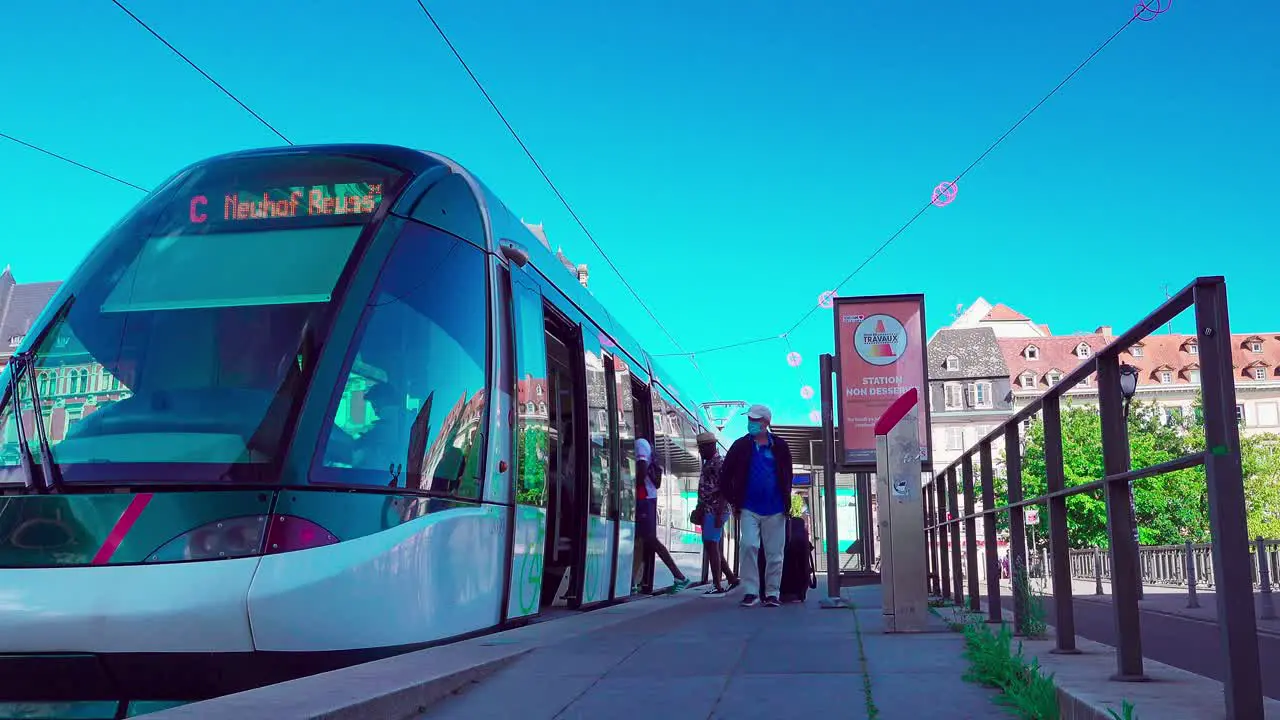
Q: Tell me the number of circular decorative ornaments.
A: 6